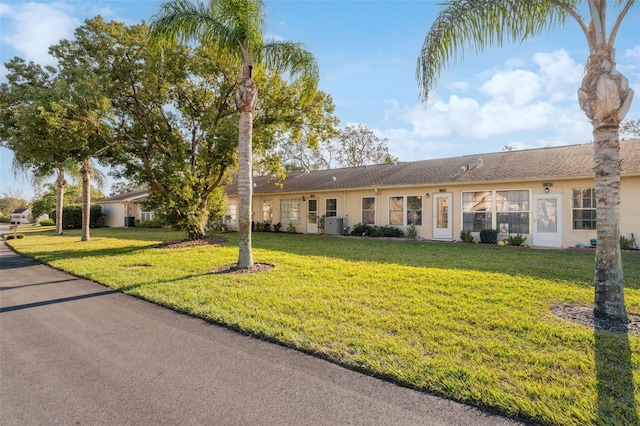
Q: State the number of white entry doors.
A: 3